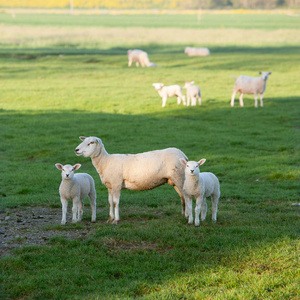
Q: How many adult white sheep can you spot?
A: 4